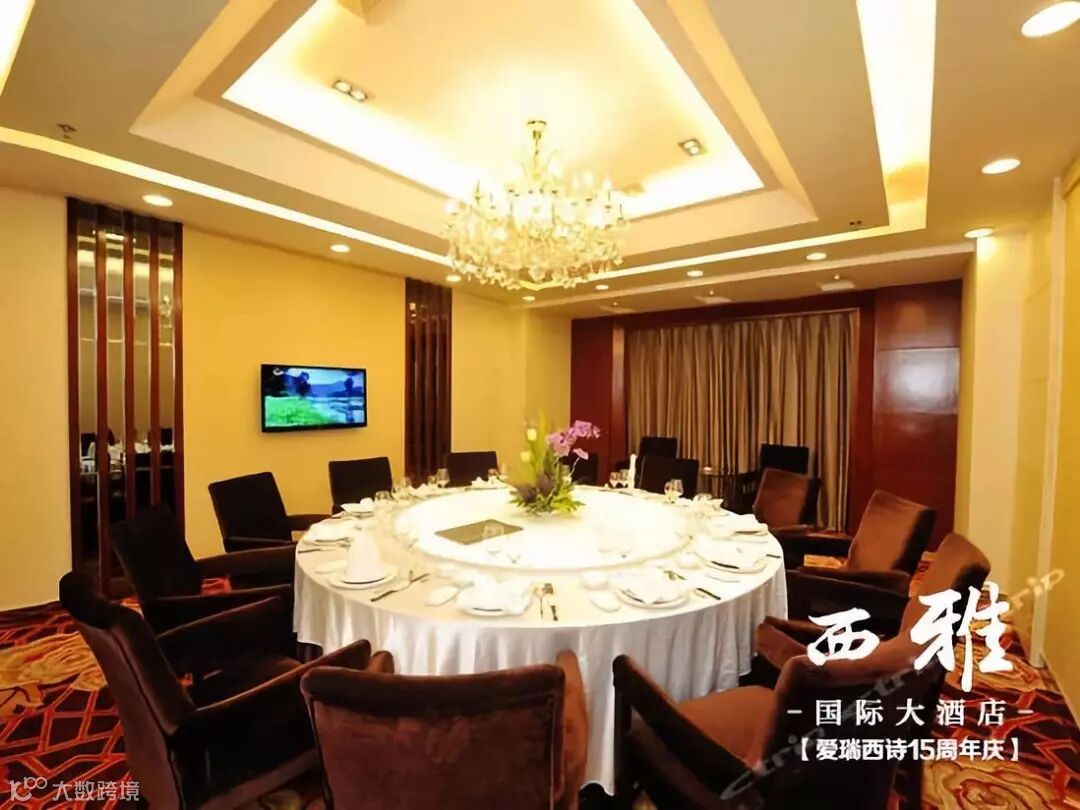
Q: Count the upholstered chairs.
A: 14